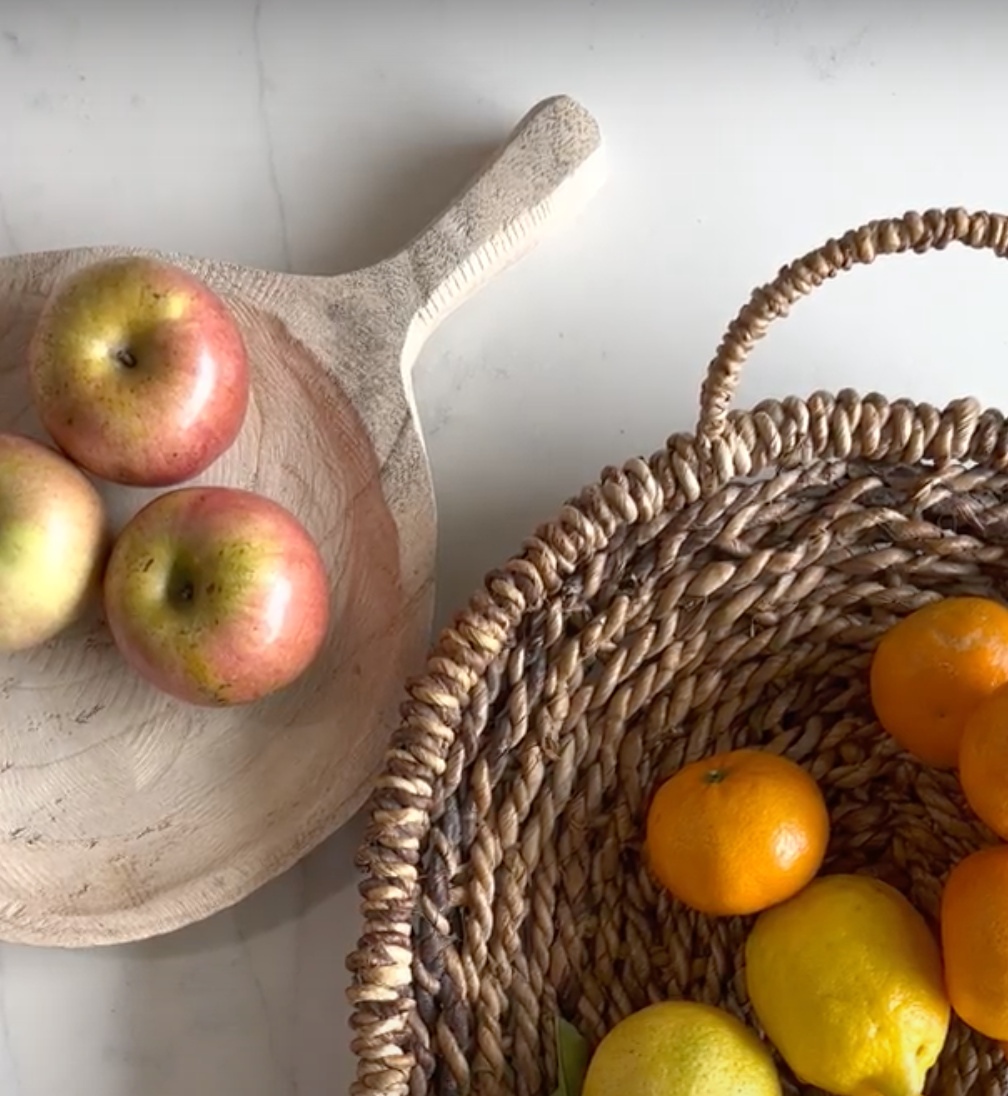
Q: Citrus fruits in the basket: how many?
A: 6